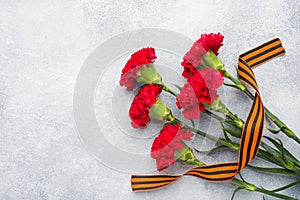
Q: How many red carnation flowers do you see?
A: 5